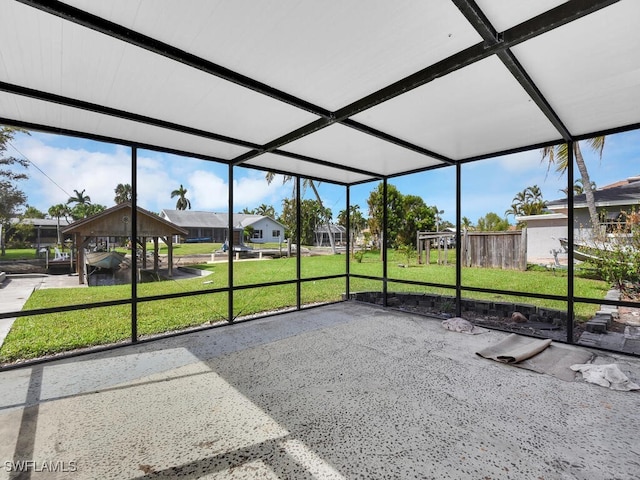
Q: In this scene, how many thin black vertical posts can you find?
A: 7